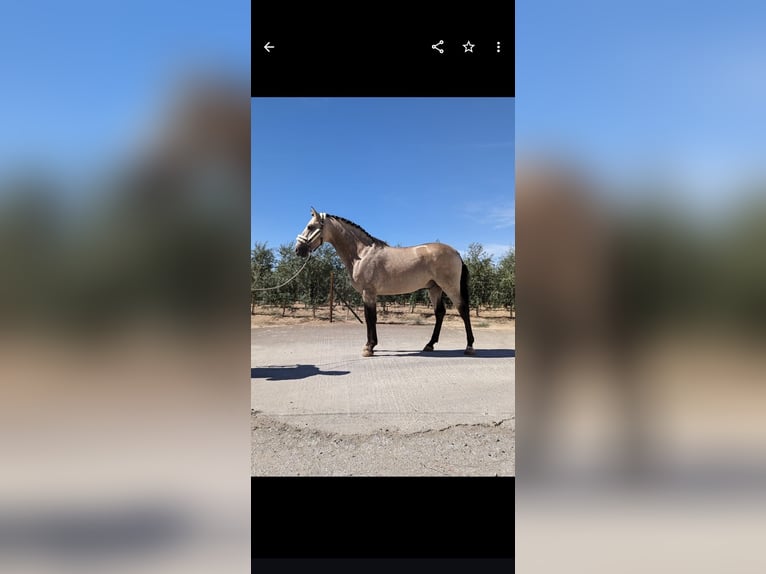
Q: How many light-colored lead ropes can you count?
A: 1